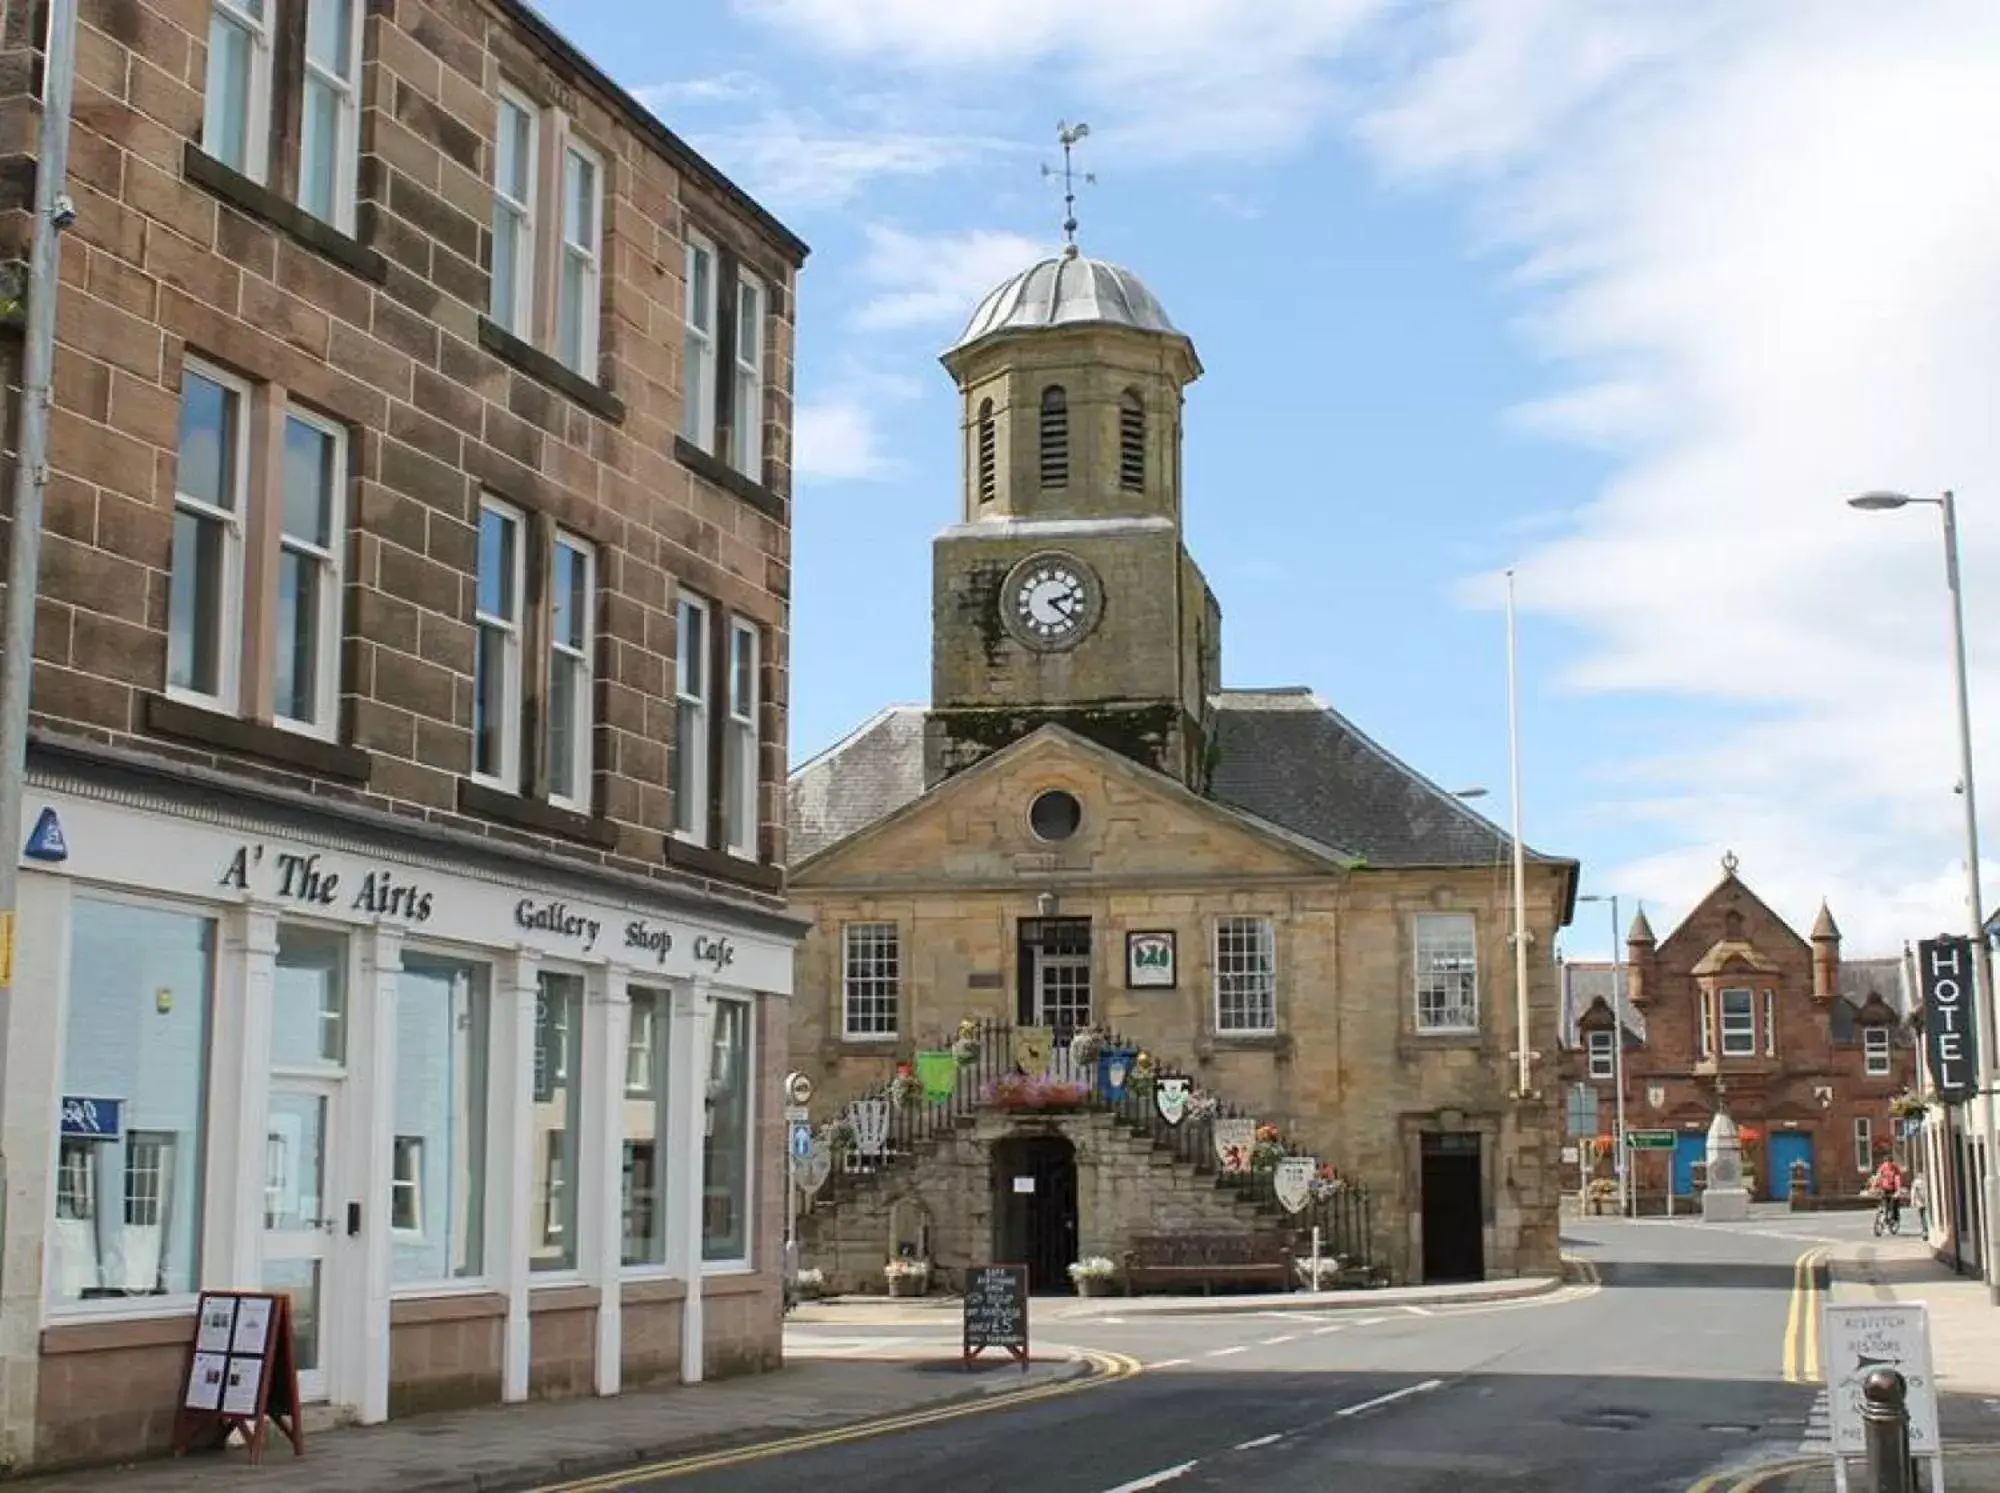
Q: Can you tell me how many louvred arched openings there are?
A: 3